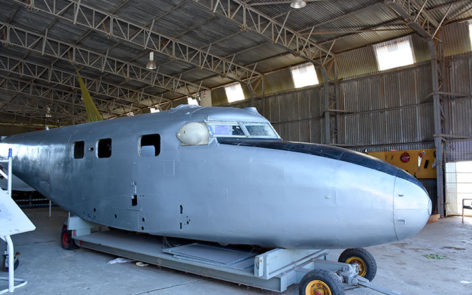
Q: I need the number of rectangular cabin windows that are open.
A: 3